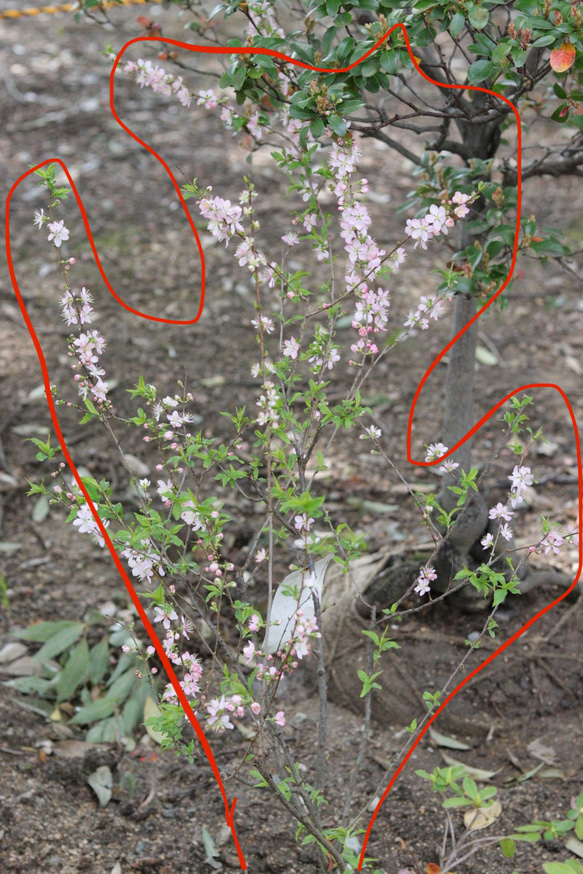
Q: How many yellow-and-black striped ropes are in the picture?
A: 1